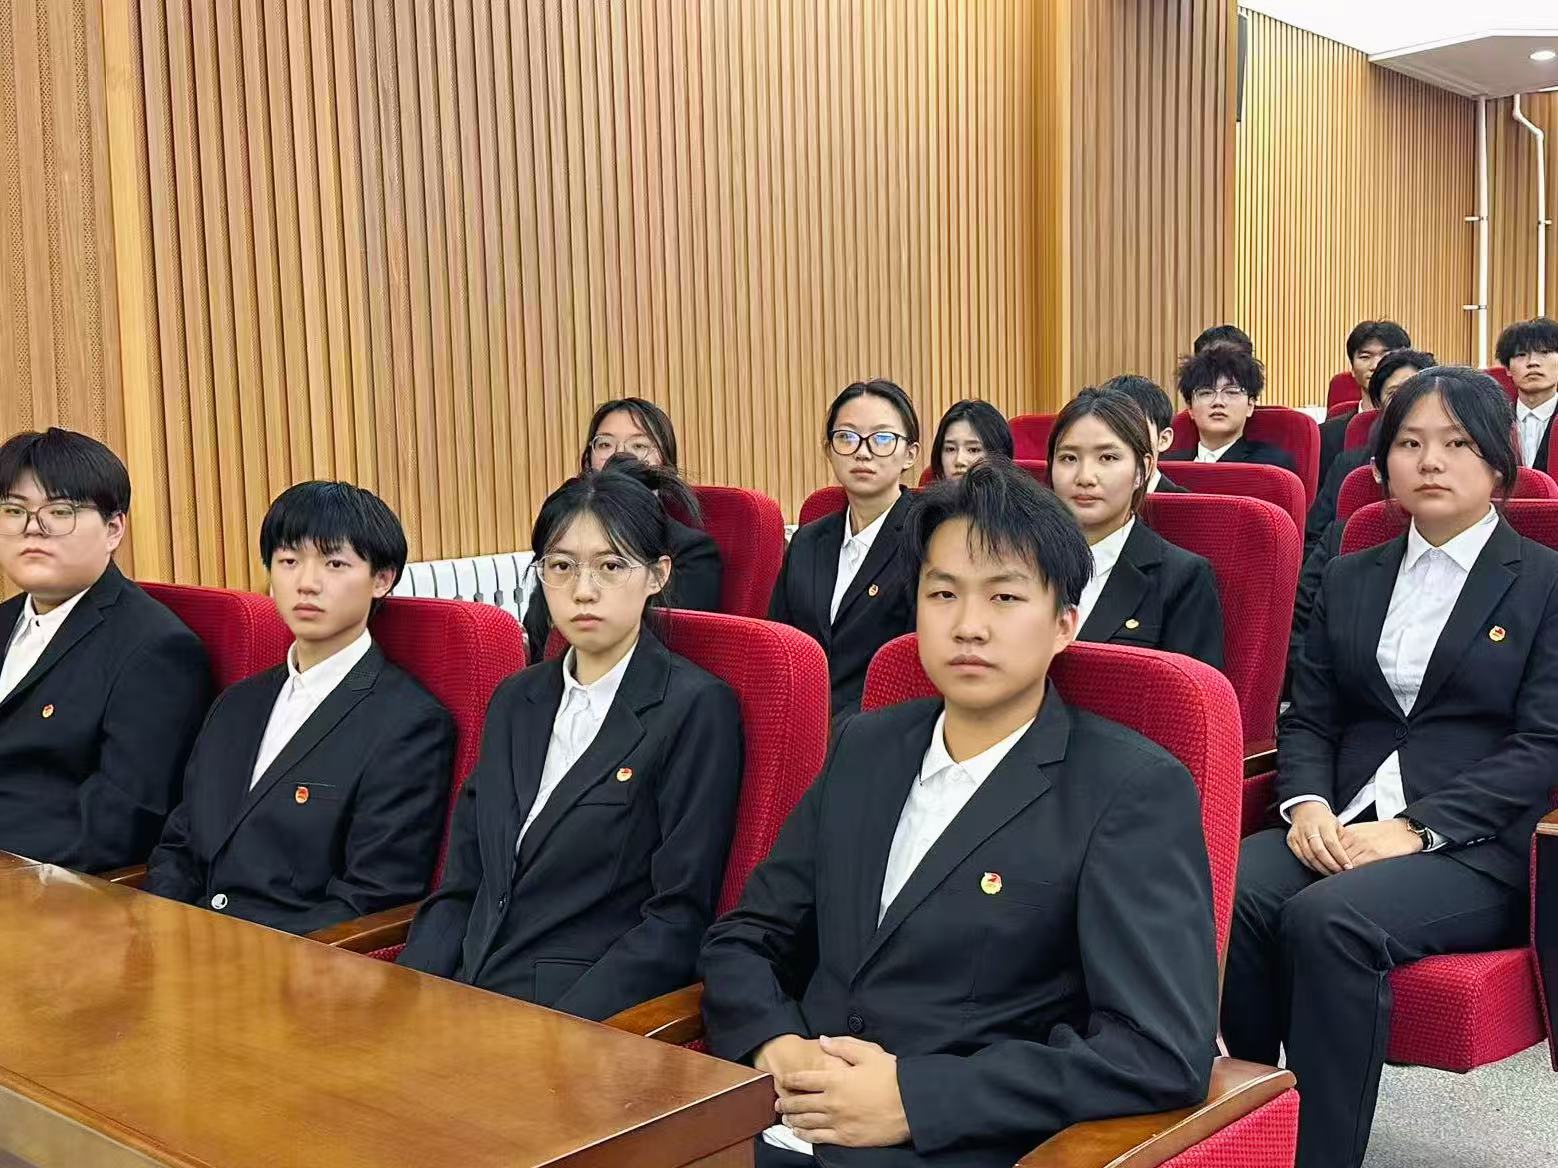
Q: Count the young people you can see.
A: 15